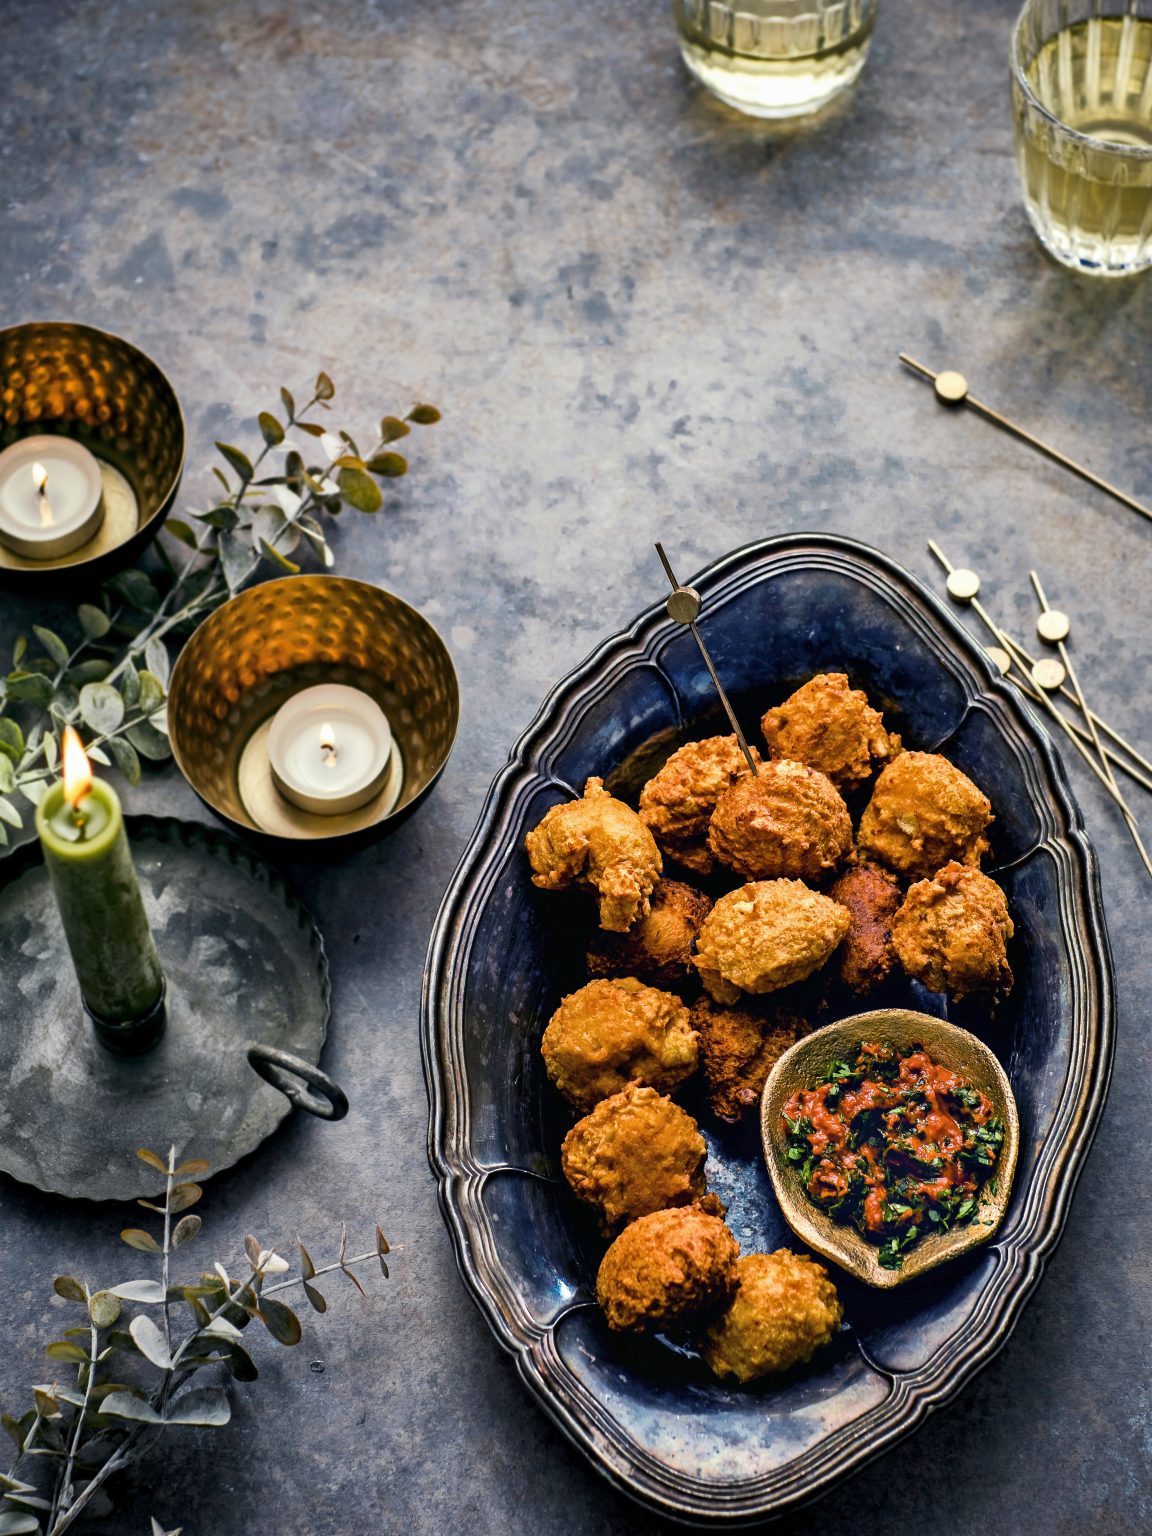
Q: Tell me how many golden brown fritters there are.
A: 14